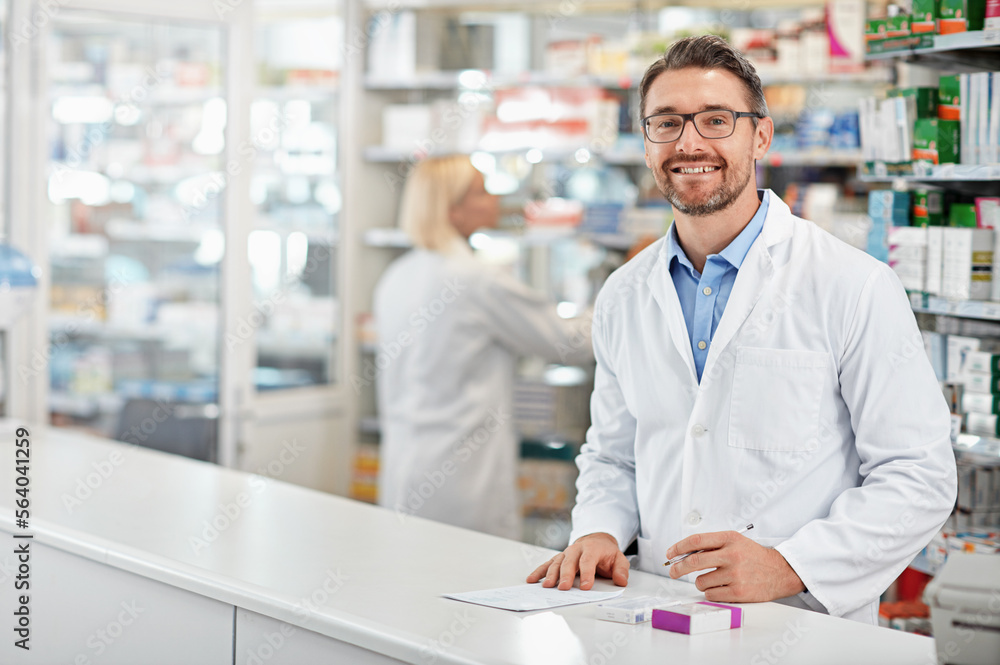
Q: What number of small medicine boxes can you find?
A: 2